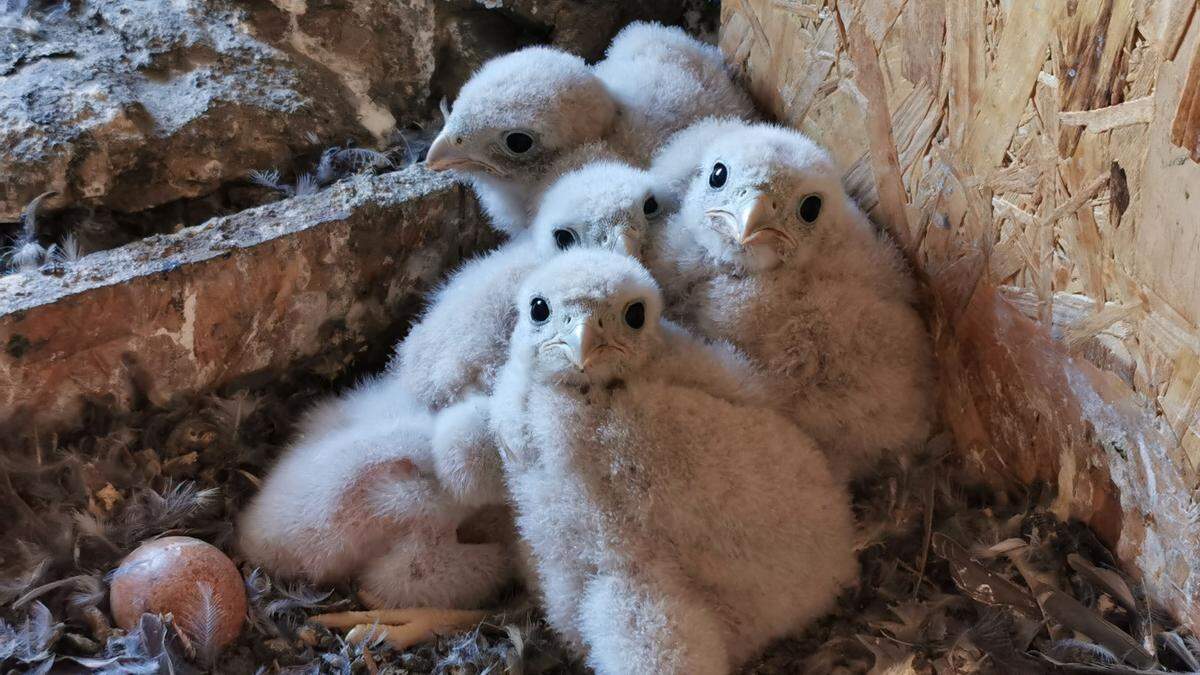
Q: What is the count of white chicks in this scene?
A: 4